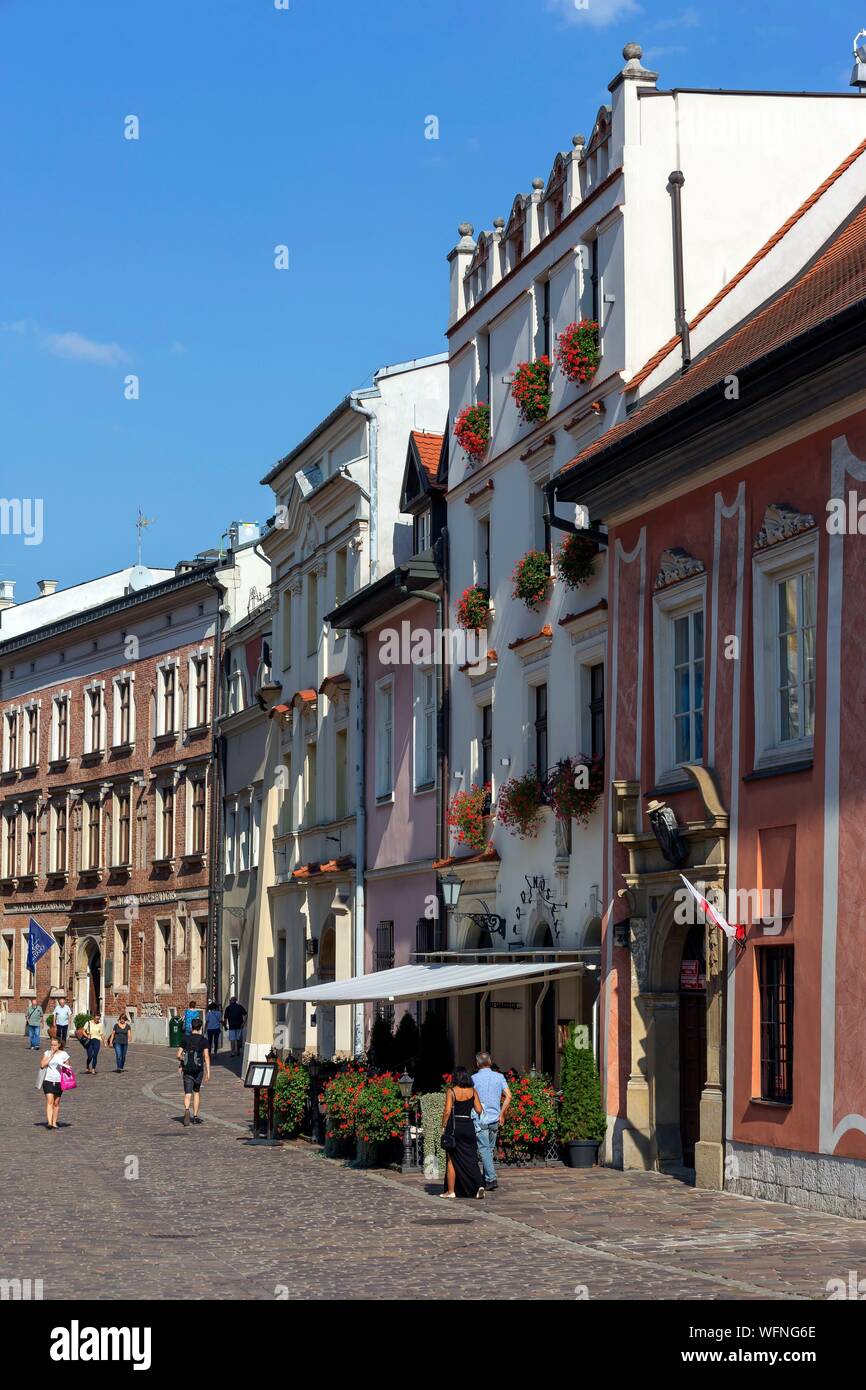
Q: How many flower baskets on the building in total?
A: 9